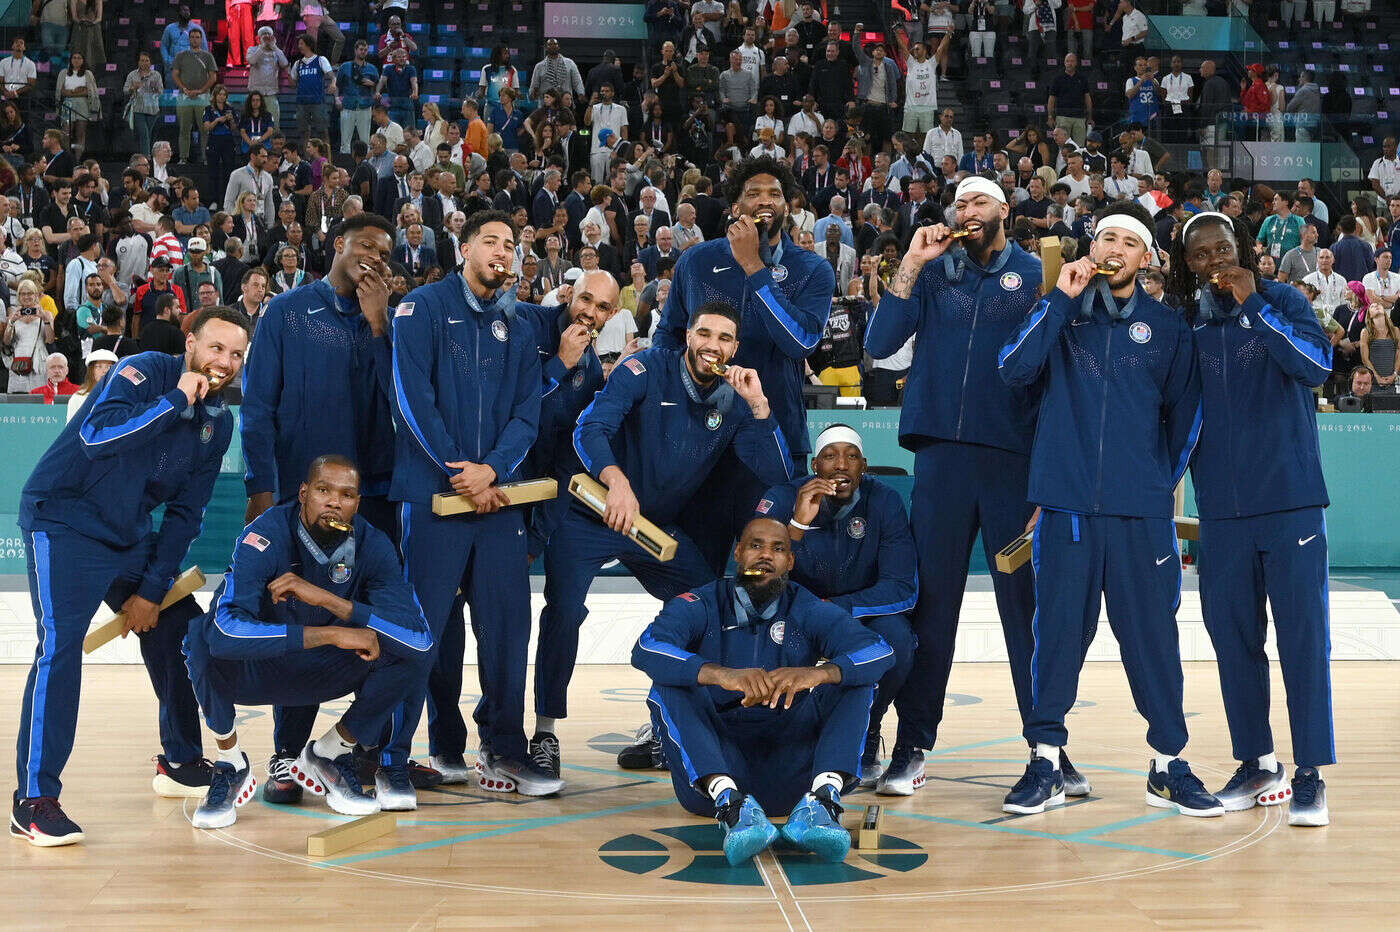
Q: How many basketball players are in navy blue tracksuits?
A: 12